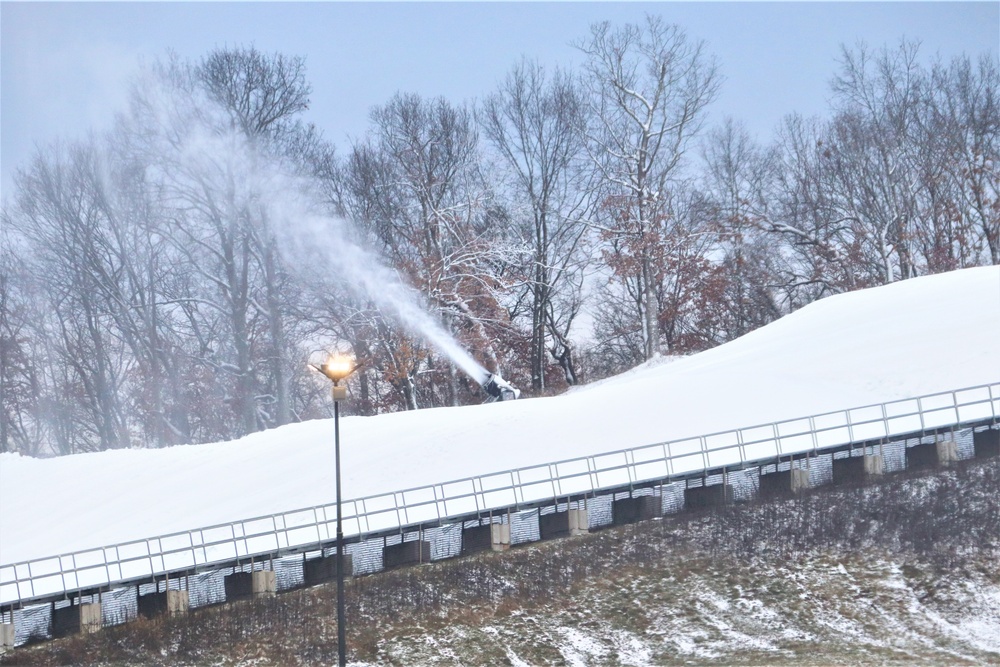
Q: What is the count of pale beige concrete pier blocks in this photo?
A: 9